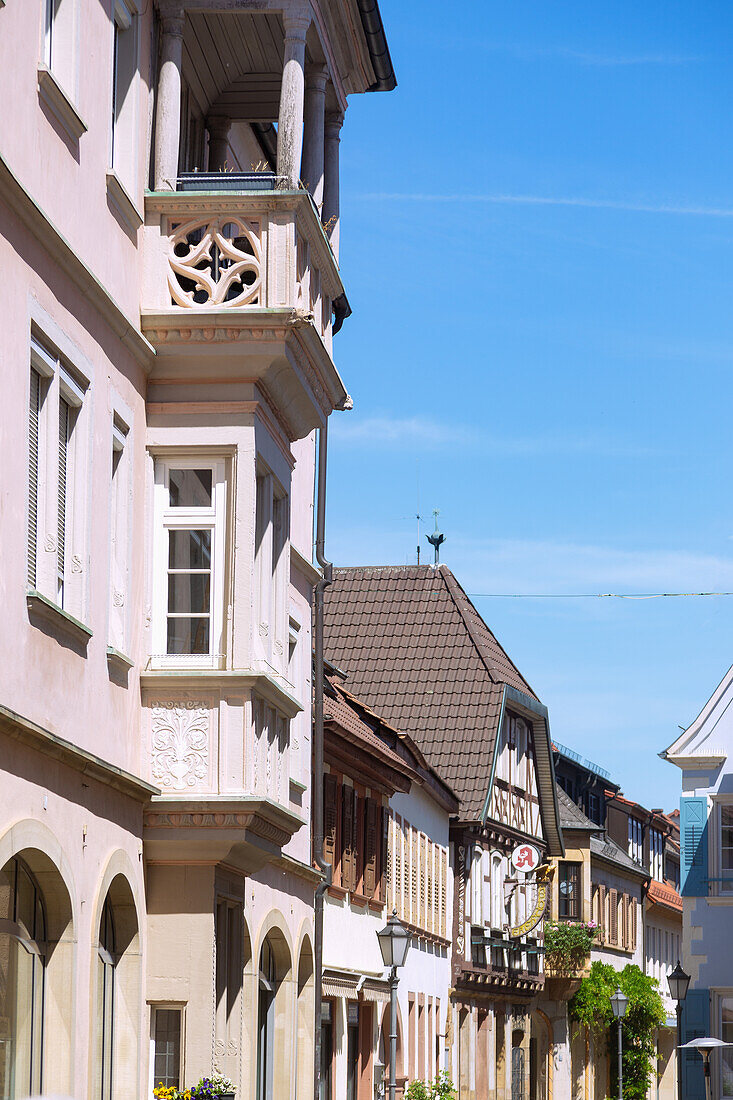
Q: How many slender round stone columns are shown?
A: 5